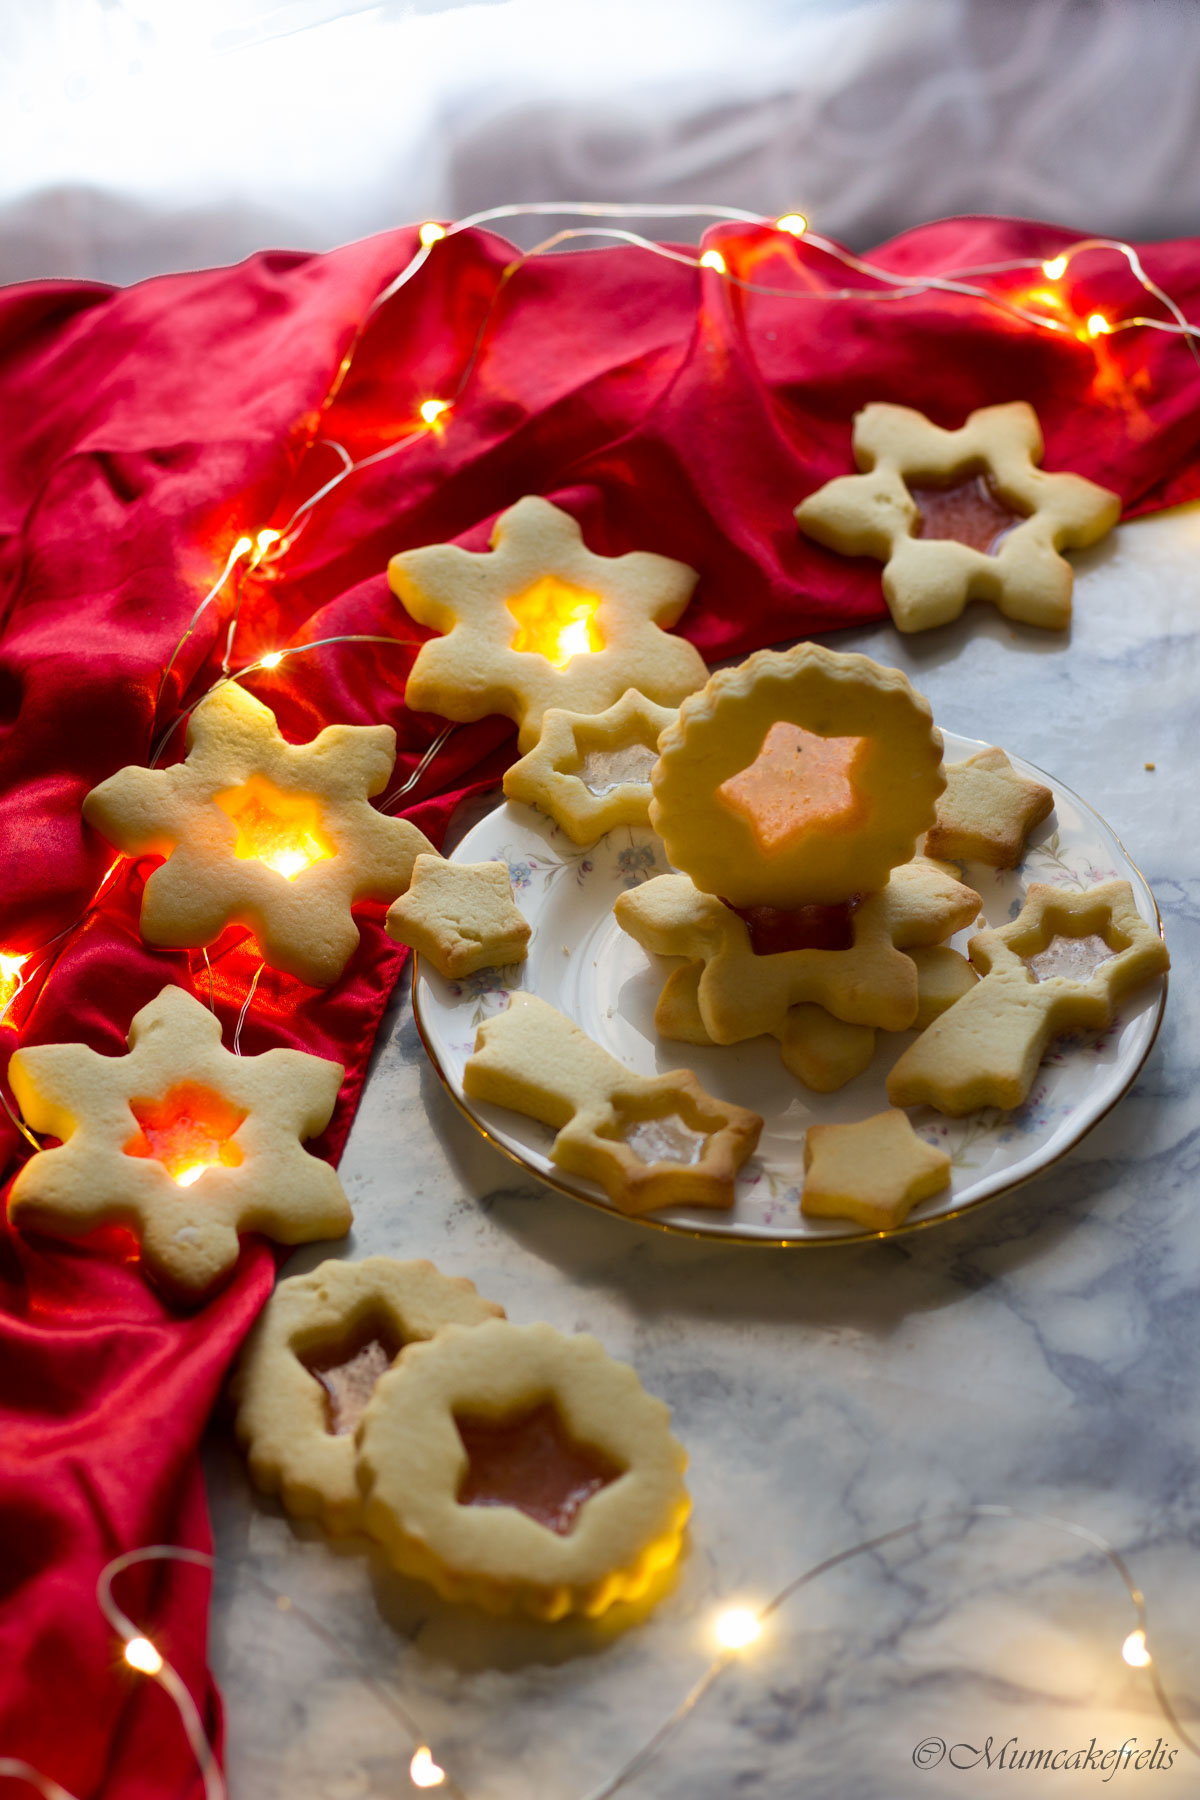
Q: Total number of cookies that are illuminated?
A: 3